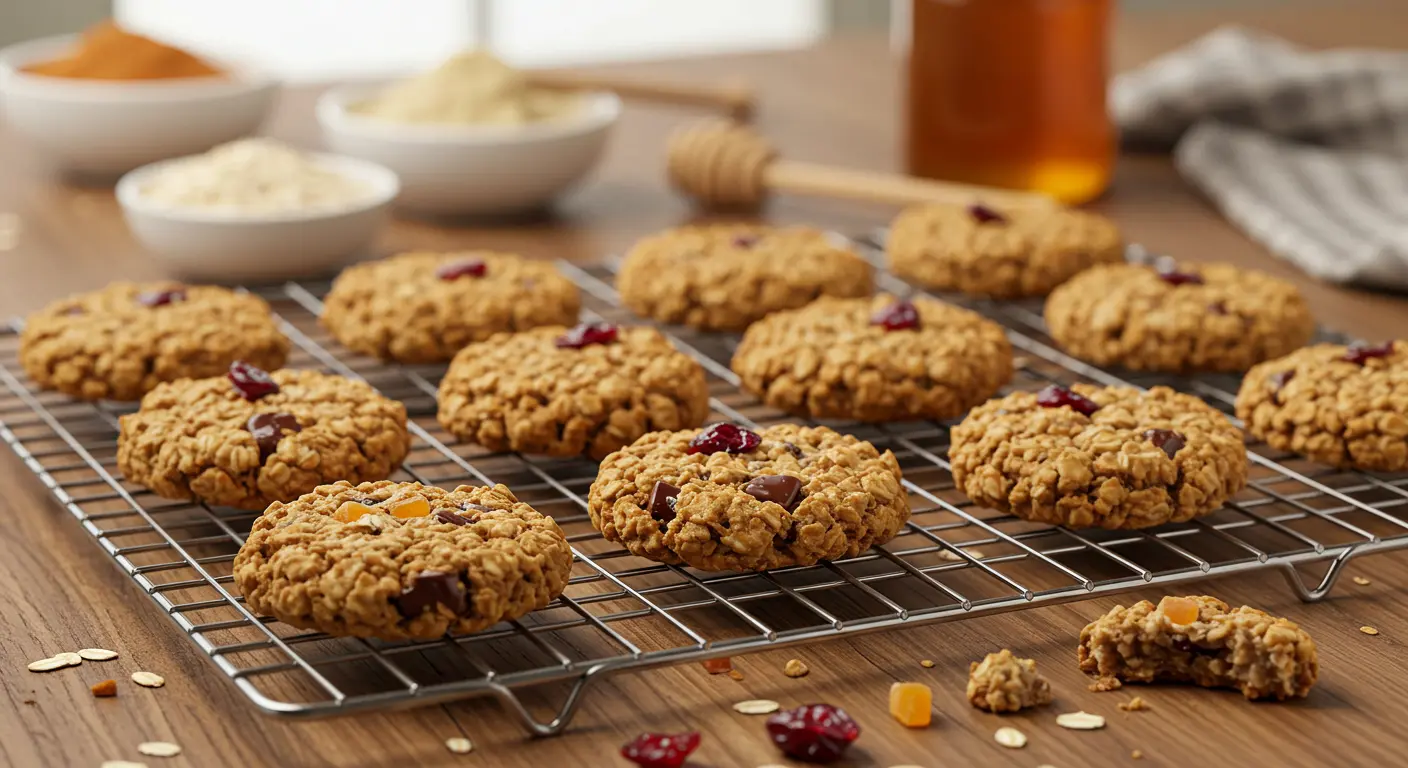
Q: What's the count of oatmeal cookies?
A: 13